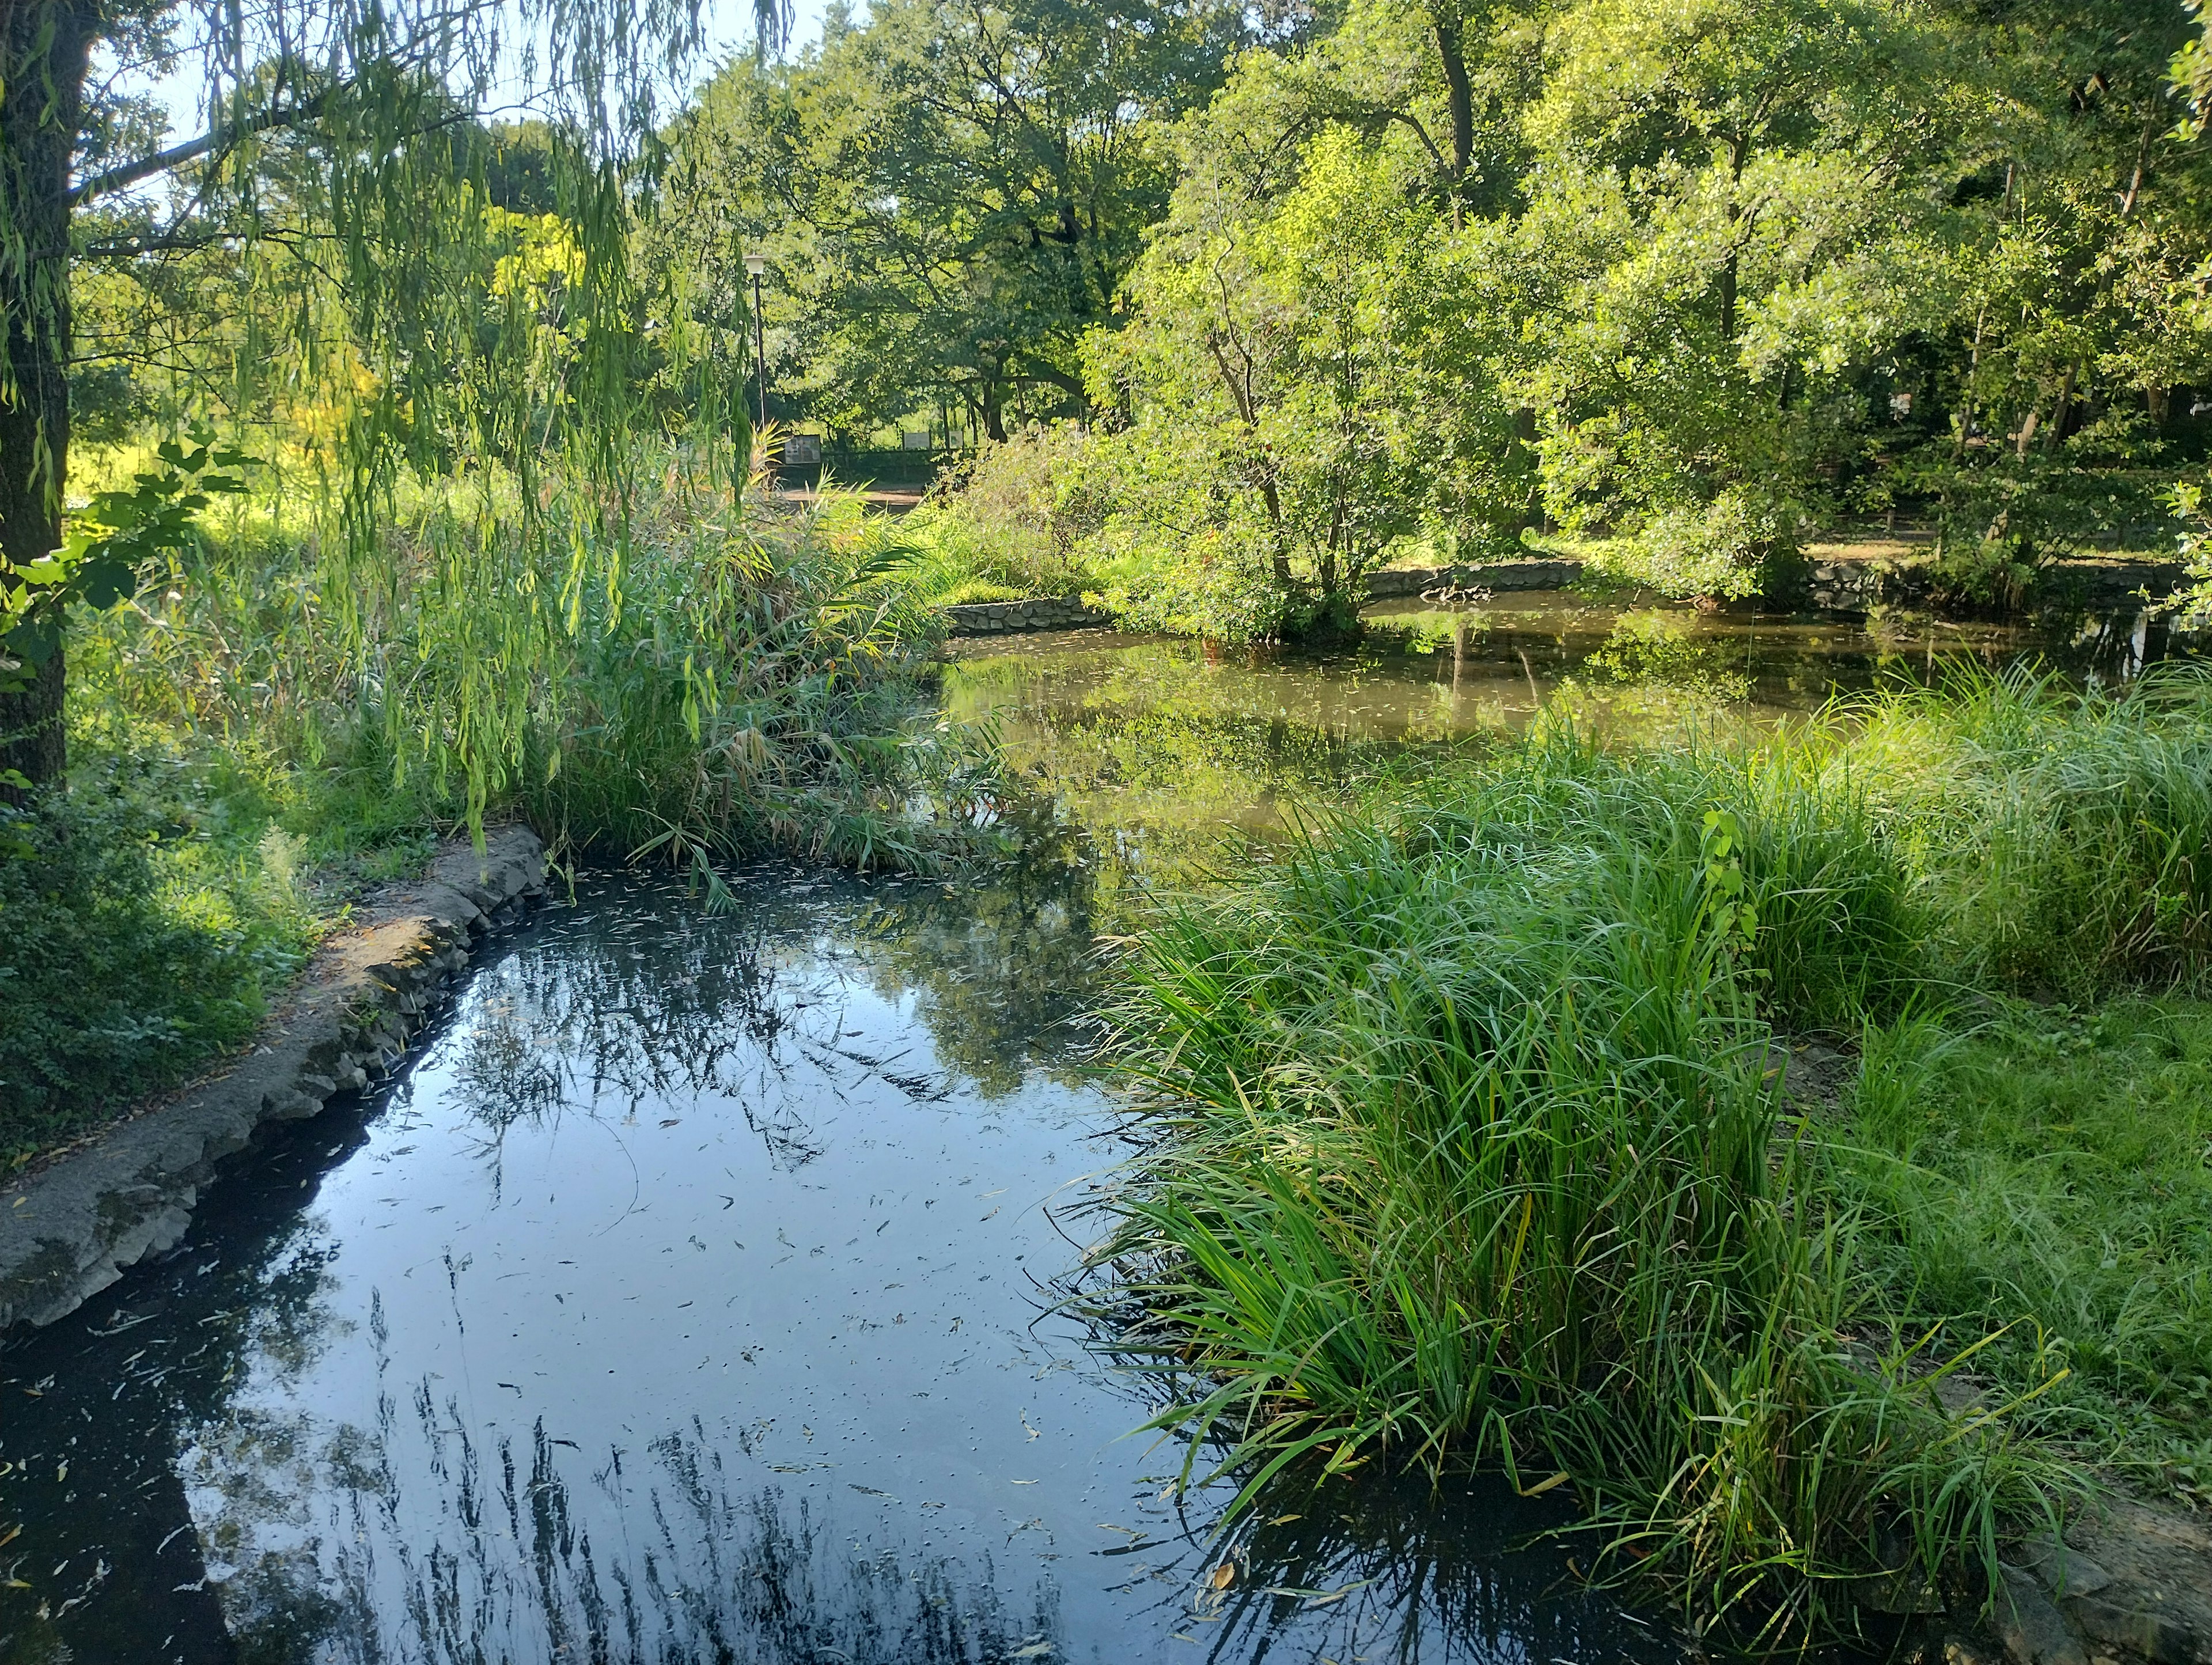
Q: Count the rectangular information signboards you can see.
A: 3